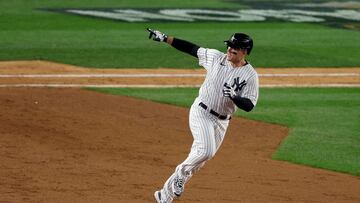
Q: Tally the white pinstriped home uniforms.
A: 1